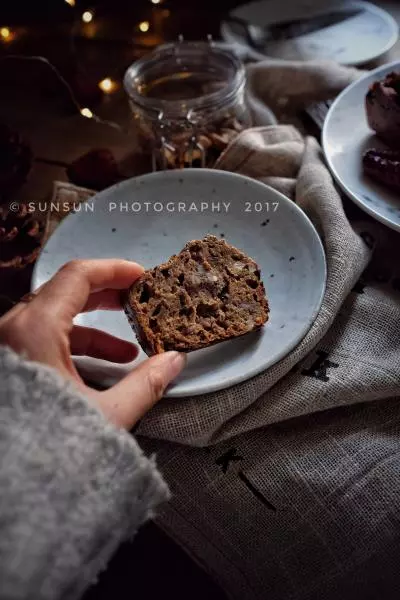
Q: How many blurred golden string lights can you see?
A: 7